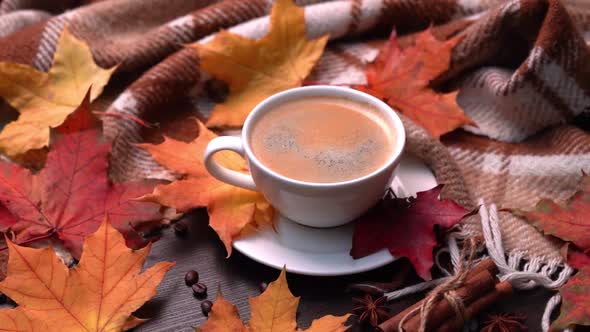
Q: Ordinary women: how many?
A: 0